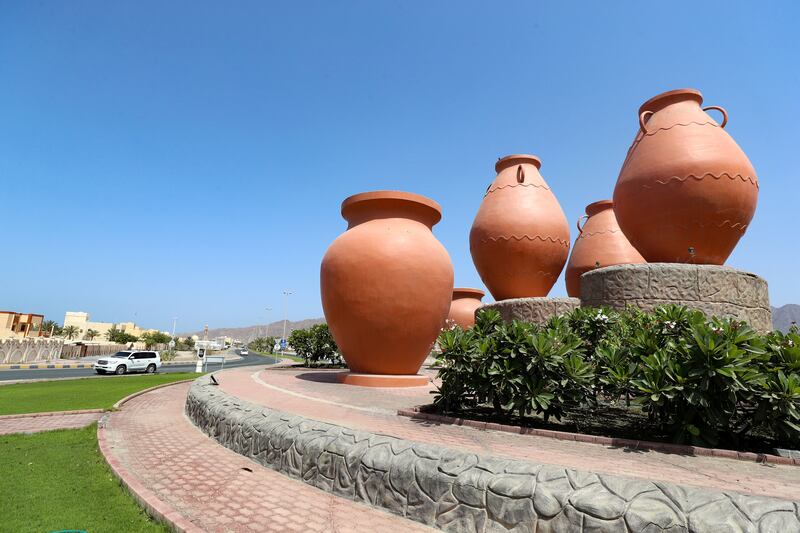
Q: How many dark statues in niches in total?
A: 0